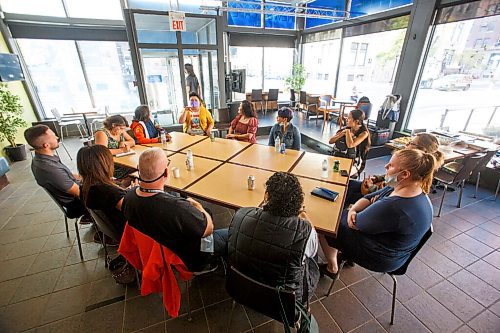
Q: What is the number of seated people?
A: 12